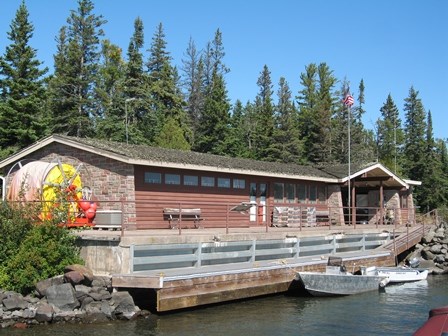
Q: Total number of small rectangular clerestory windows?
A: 6